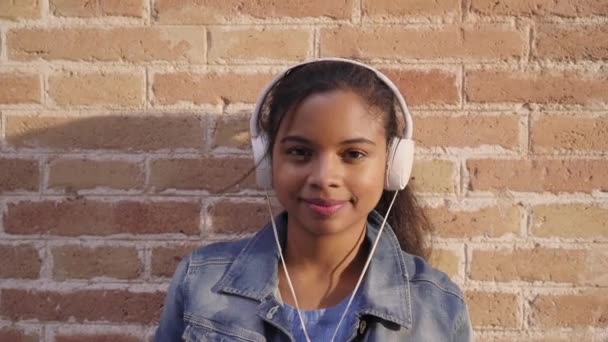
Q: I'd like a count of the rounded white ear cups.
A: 2